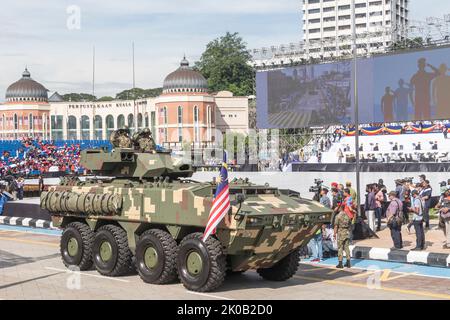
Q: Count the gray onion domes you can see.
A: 2